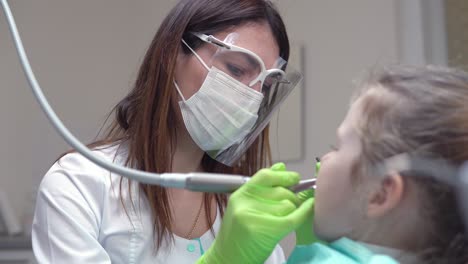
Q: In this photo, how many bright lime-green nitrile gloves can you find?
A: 2